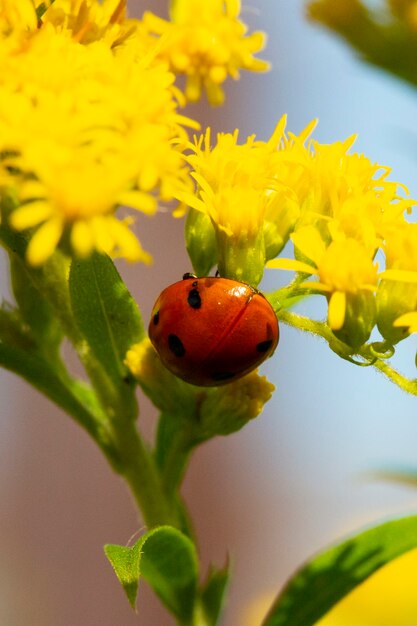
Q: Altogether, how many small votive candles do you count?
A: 0